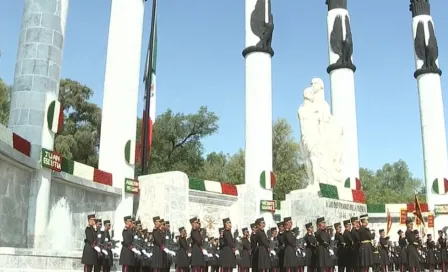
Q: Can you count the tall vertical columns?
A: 5